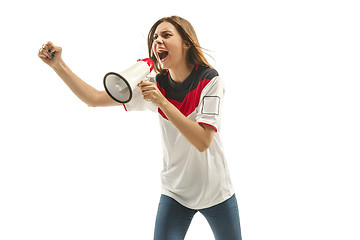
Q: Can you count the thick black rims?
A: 1